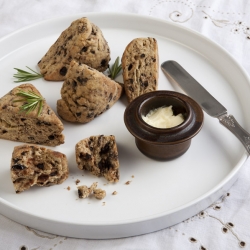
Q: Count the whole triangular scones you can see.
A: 4